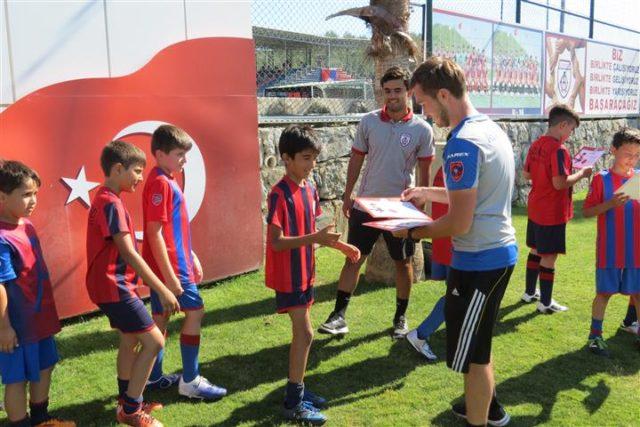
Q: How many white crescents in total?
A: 1